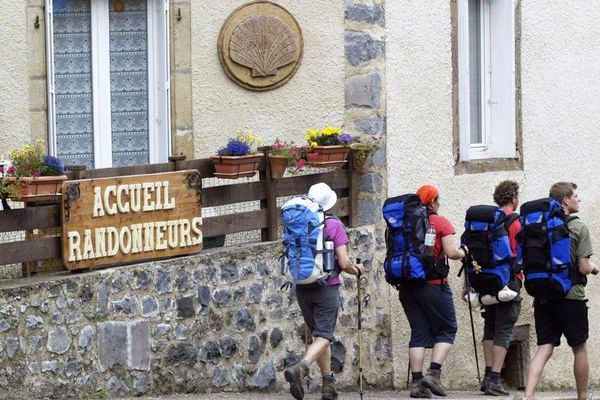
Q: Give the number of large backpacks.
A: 4